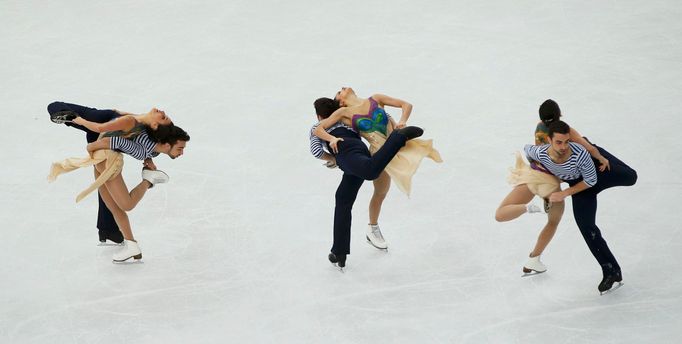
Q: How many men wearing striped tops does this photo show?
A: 3